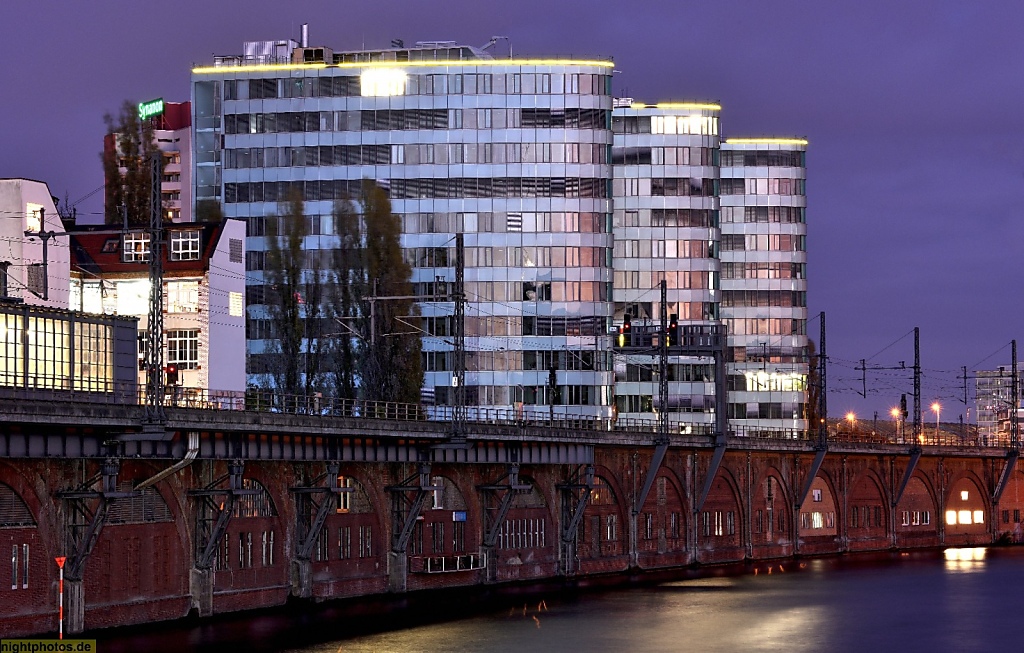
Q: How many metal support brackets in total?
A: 11